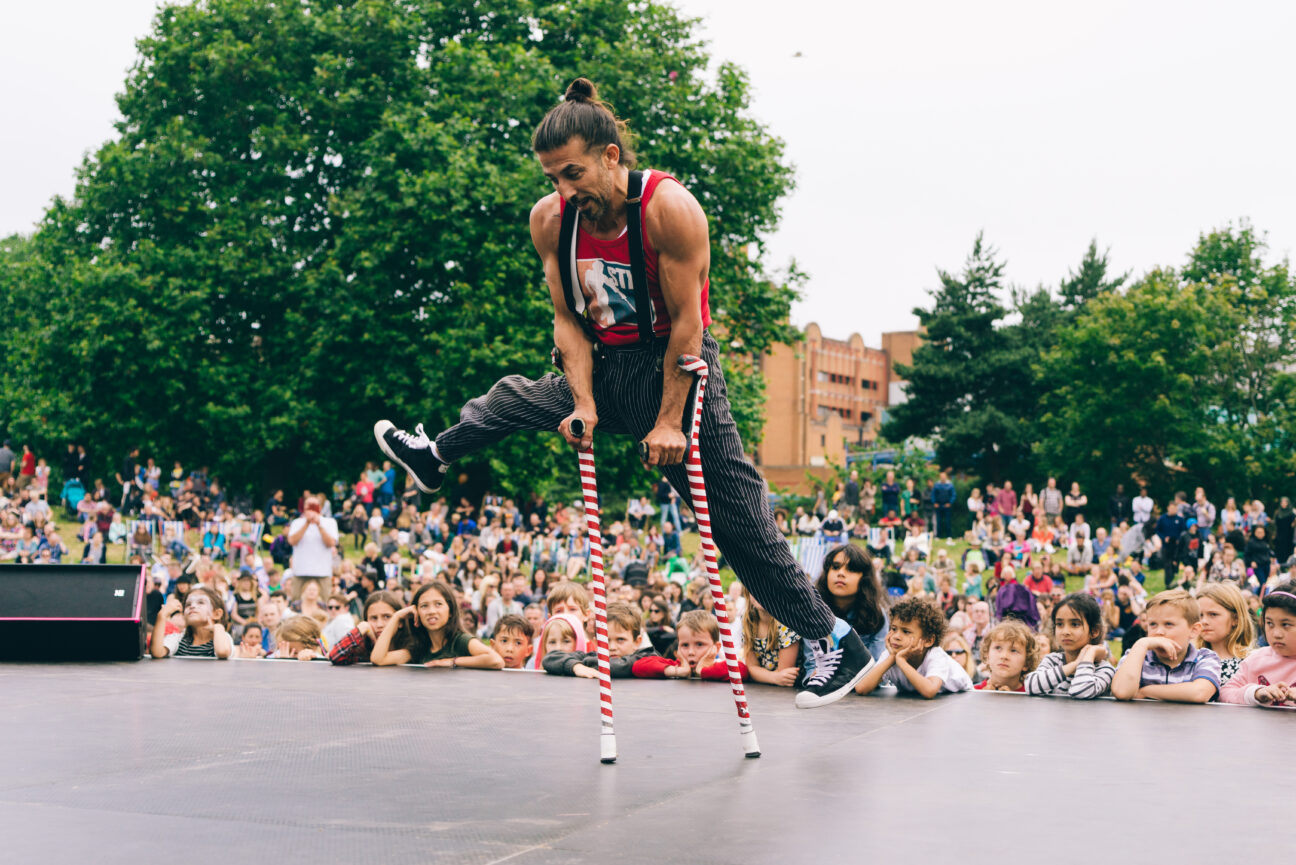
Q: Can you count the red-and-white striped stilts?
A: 2